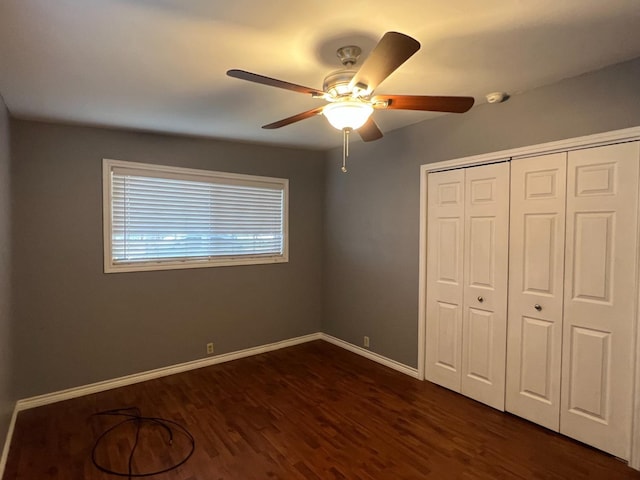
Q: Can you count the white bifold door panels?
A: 4